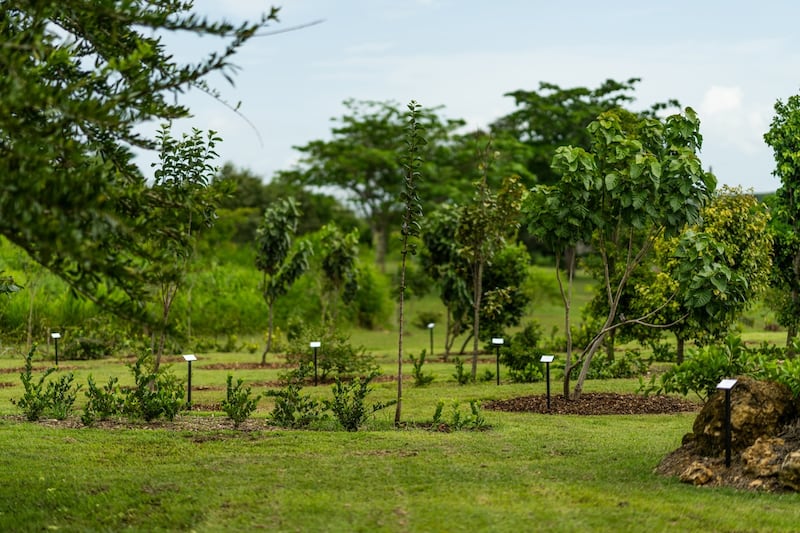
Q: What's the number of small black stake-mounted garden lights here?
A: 7